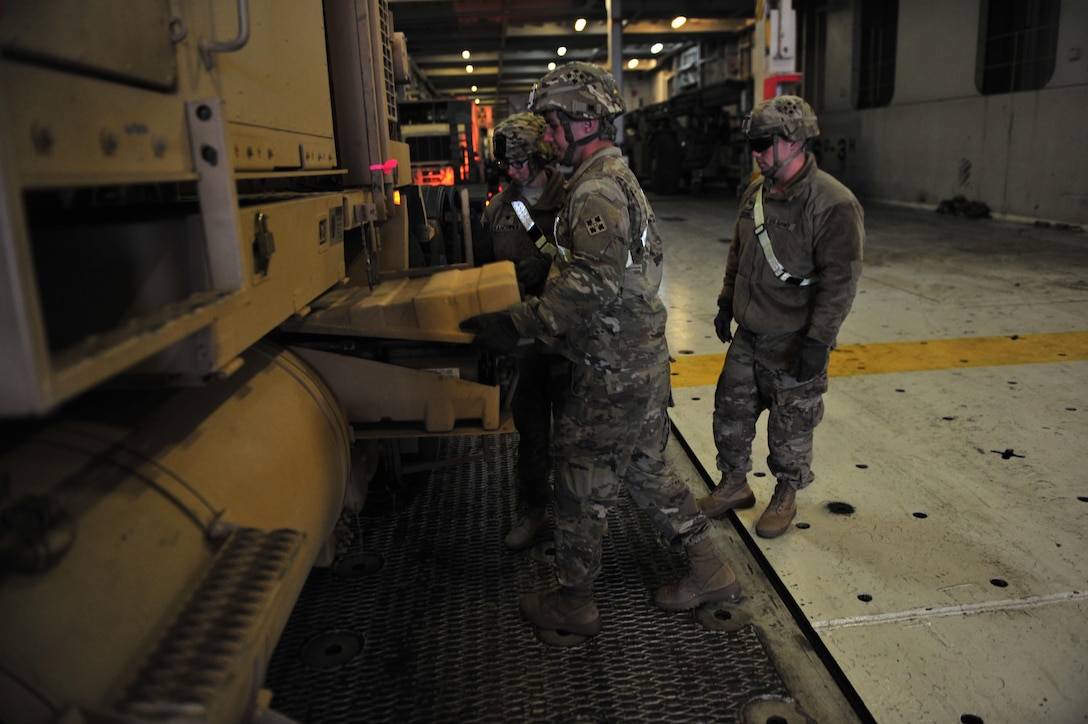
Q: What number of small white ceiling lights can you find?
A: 10